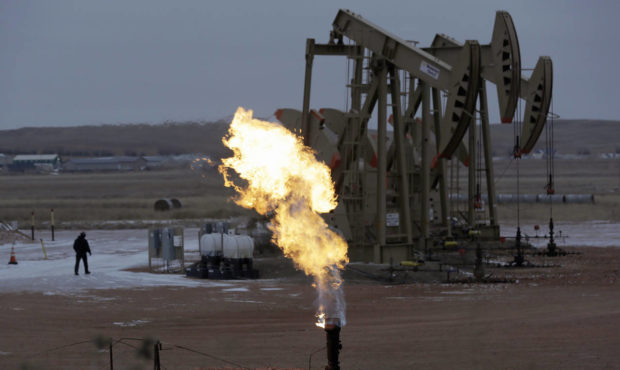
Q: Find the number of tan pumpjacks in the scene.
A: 3